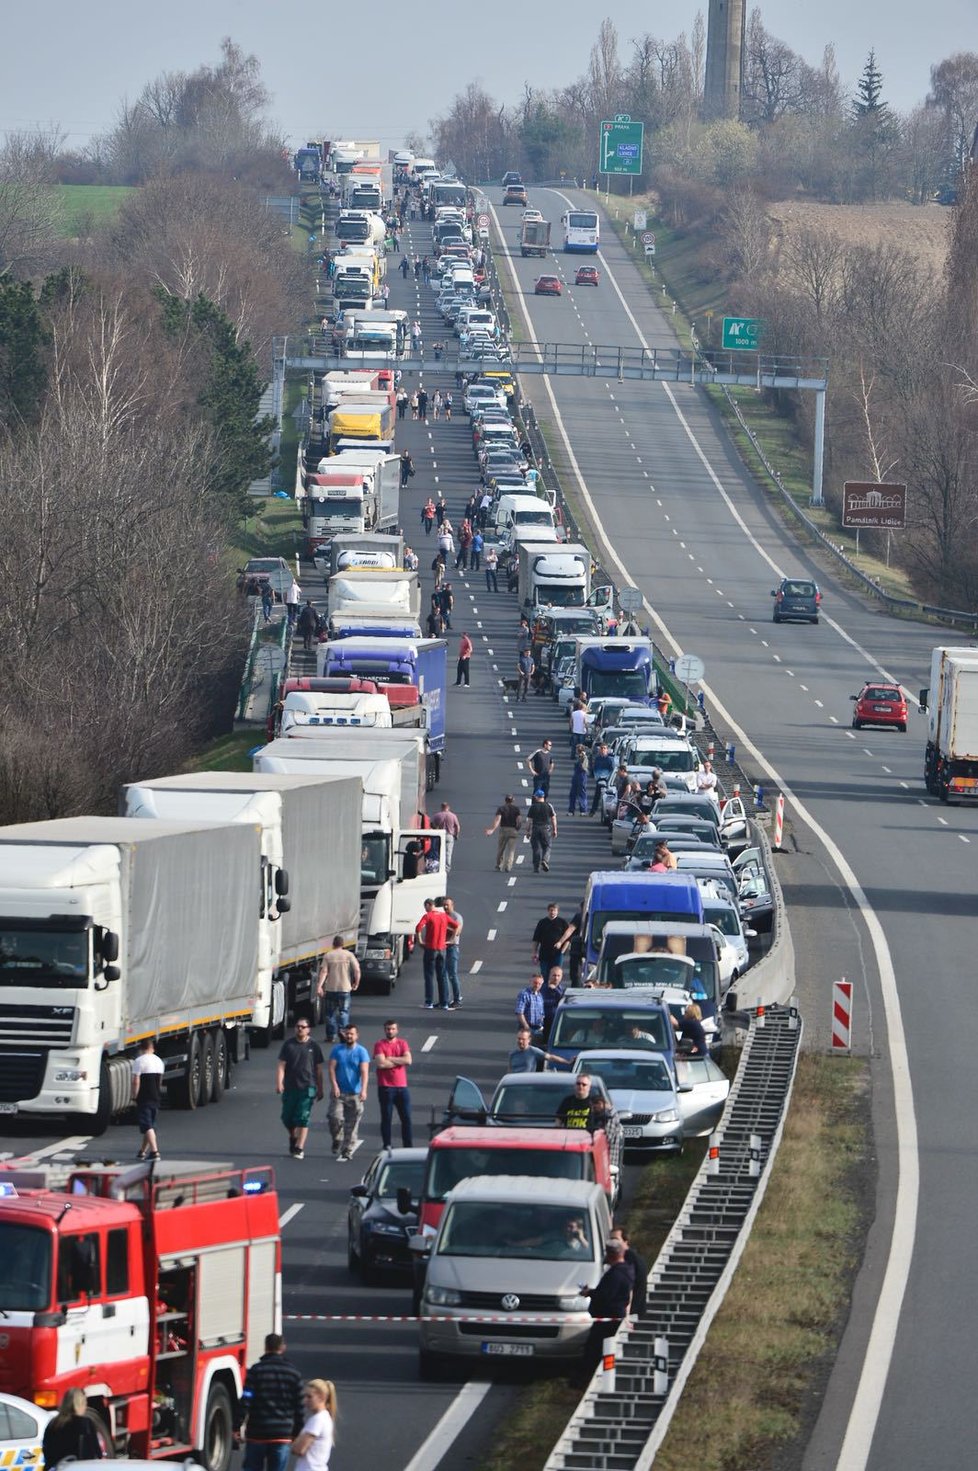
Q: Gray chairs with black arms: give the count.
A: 0